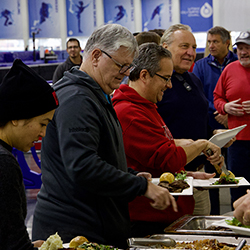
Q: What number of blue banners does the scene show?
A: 6